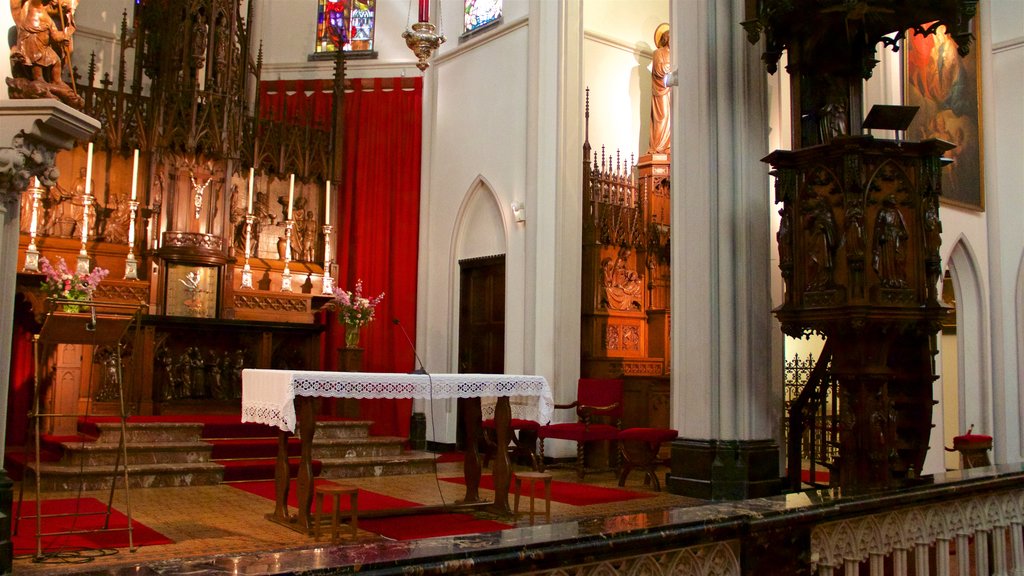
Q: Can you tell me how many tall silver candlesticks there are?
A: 6